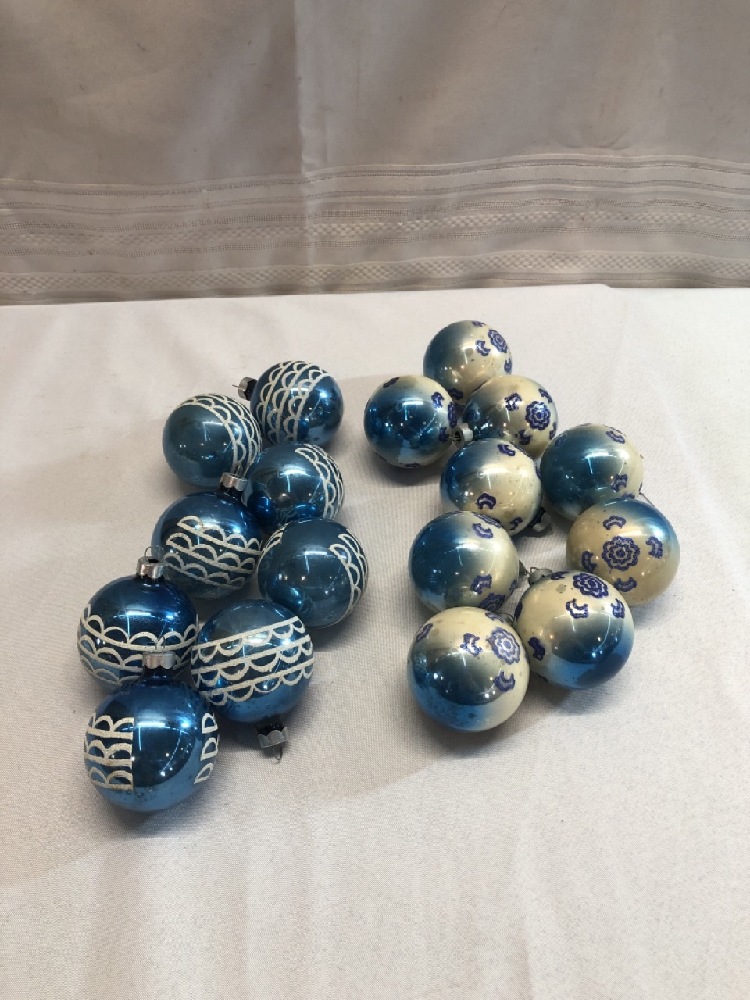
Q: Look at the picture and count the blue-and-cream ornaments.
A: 9